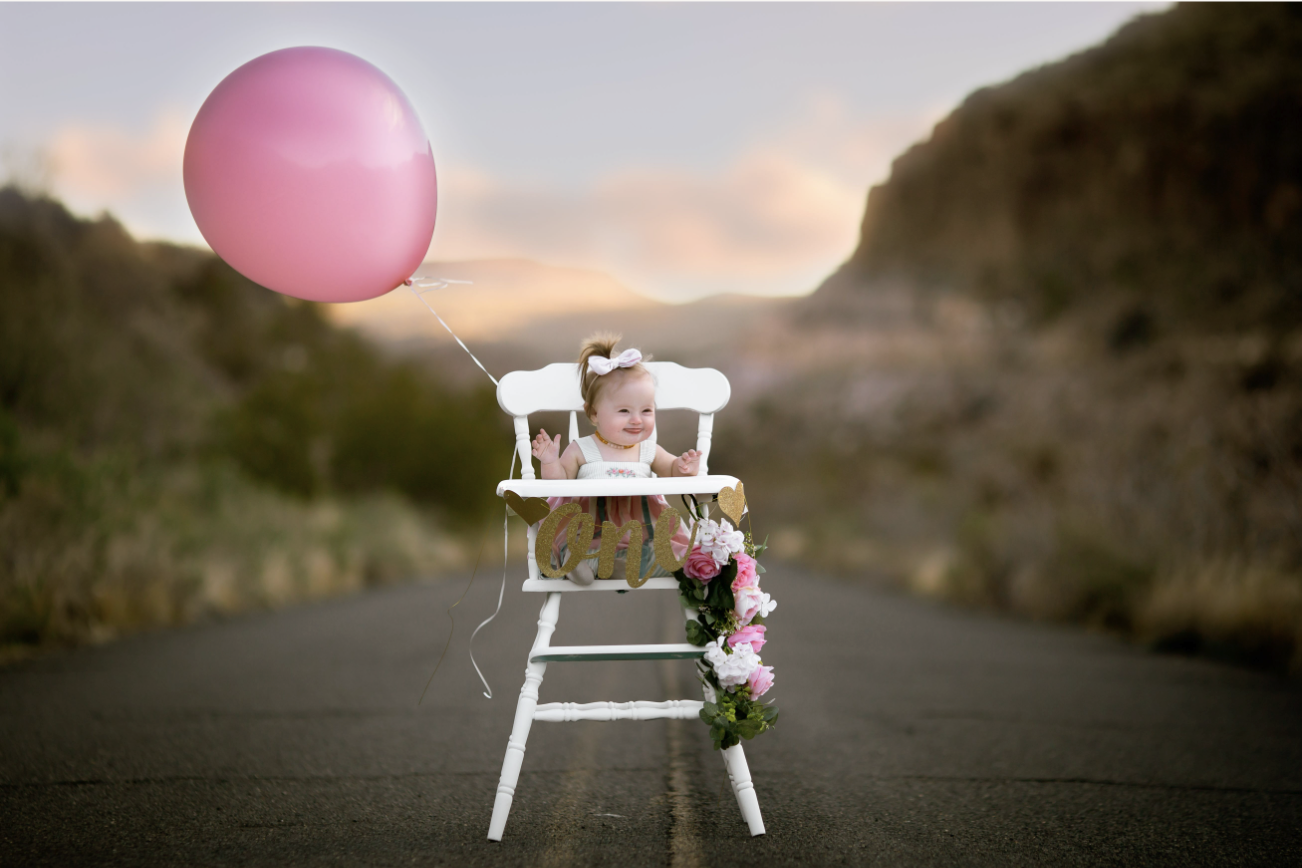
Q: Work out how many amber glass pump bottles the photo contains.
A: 0